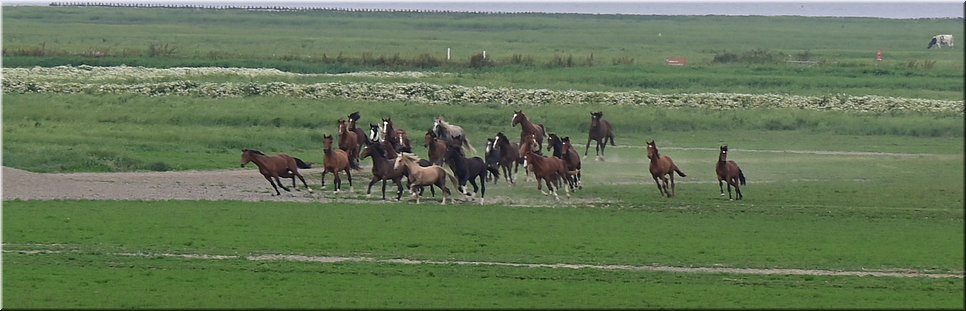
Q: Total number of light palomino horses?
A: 1